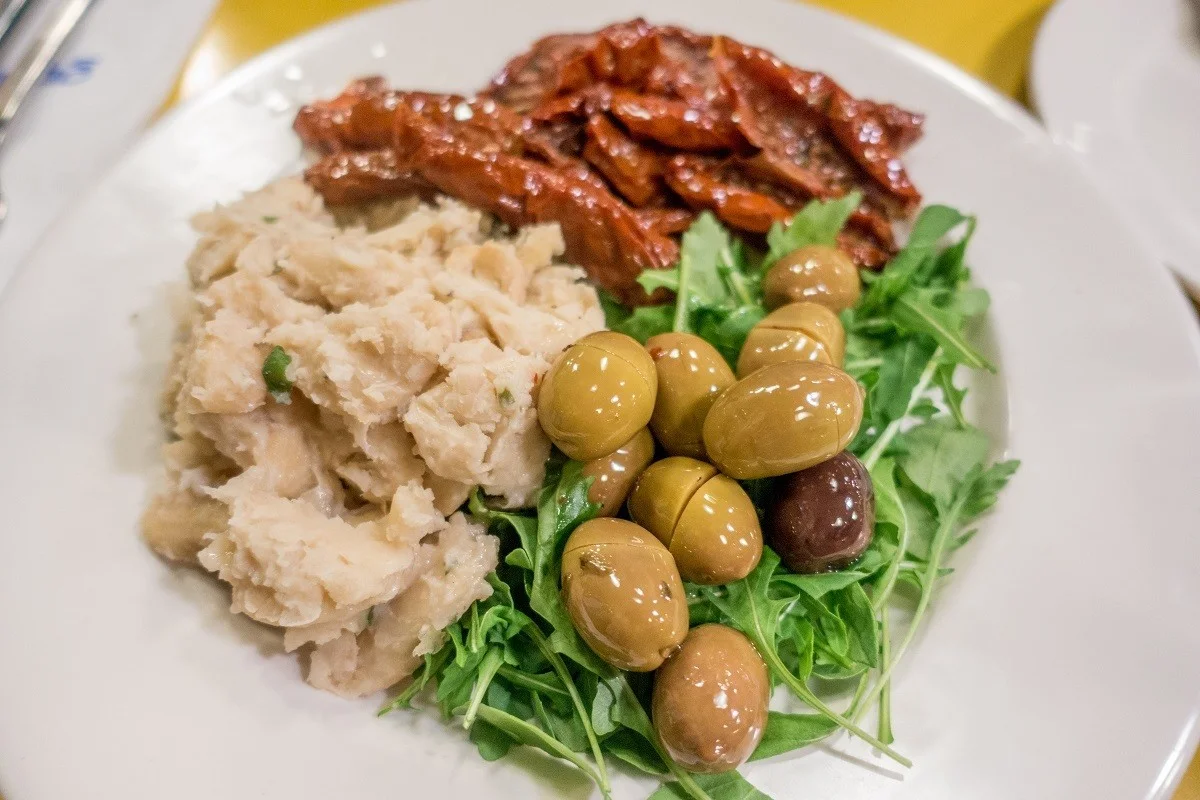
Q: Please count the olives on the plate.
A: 10